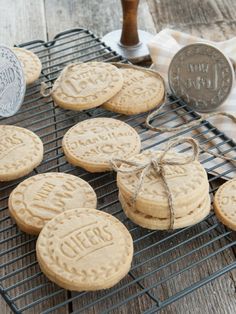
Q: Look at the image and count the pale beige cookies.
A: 10